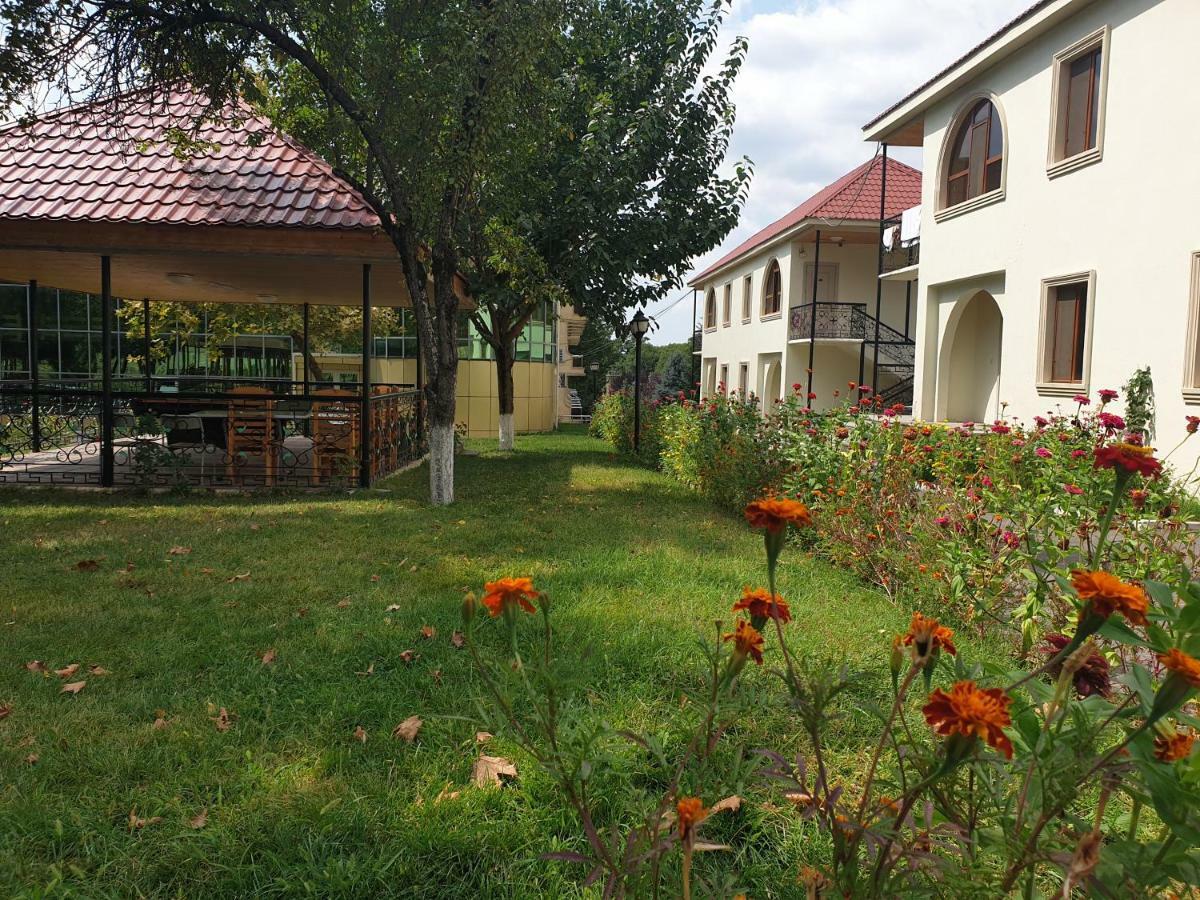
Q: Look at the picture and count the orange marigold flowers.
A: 10